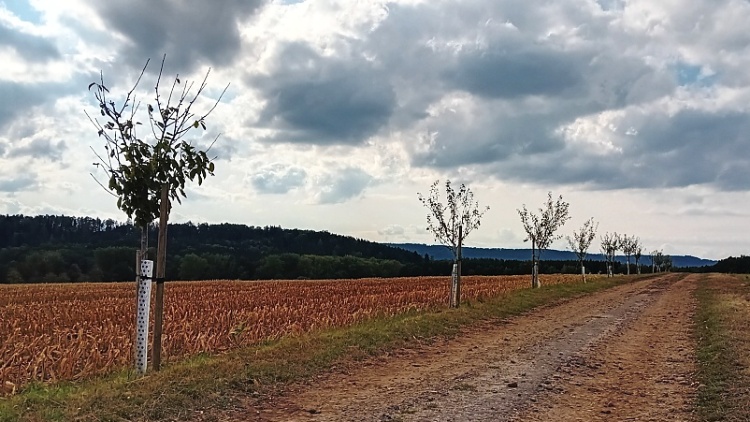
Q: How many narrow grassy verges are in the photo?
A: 2